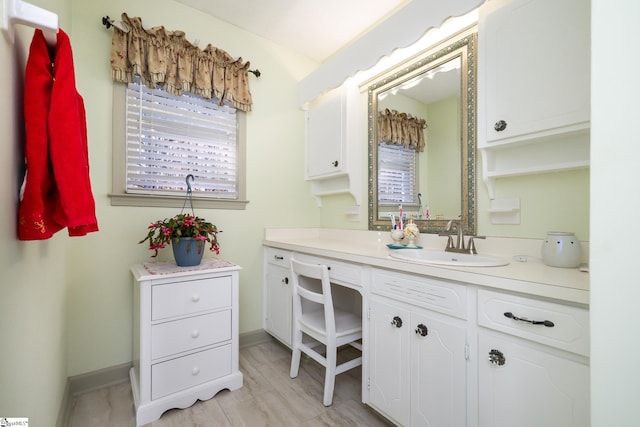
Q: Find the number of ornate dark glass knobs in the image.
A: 6